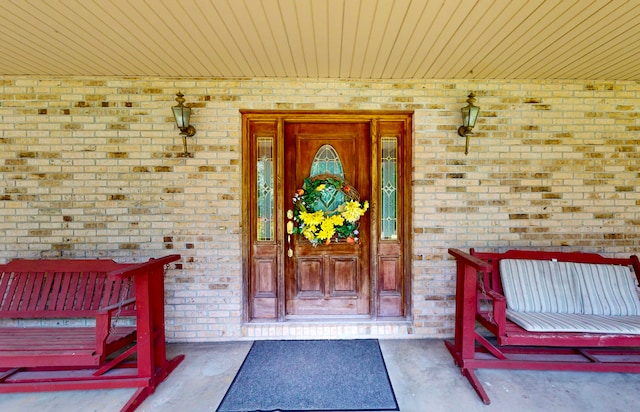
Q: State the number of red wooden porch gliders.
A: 2